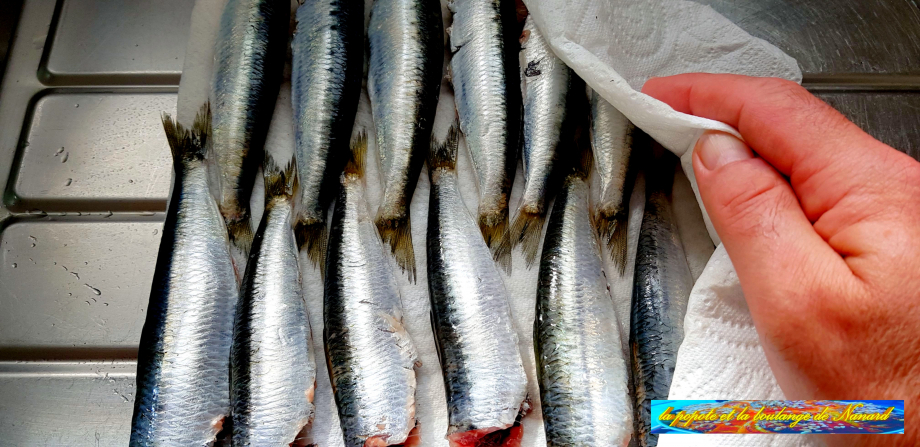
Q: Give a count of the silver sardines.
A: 12